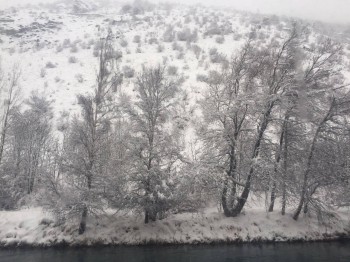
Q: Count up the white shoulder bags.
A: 0